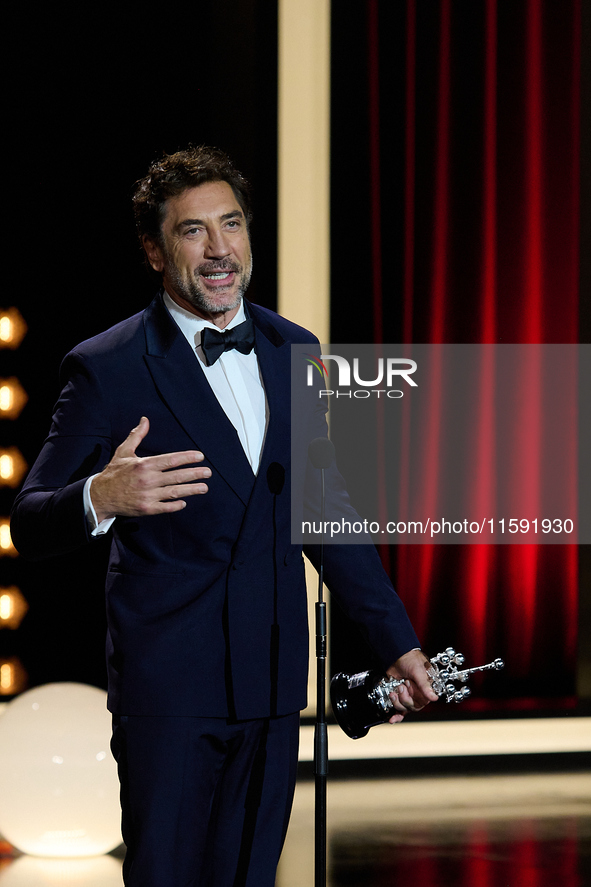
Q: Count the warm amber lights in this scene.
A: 6